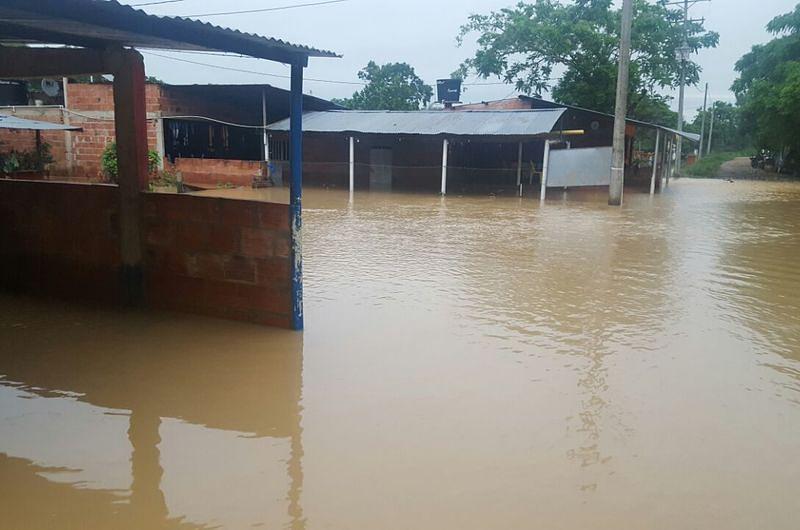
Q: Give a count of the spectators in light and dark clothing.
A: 0